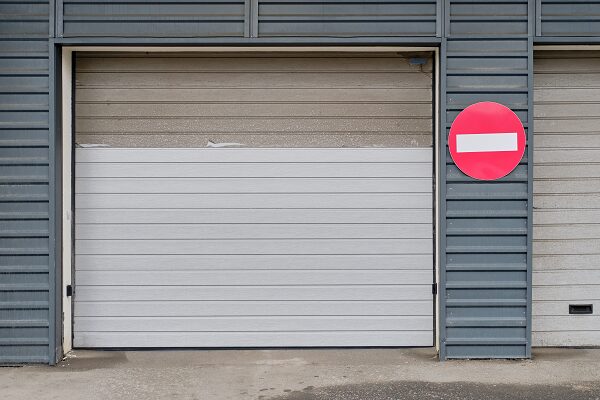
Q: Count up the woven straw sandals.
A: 0